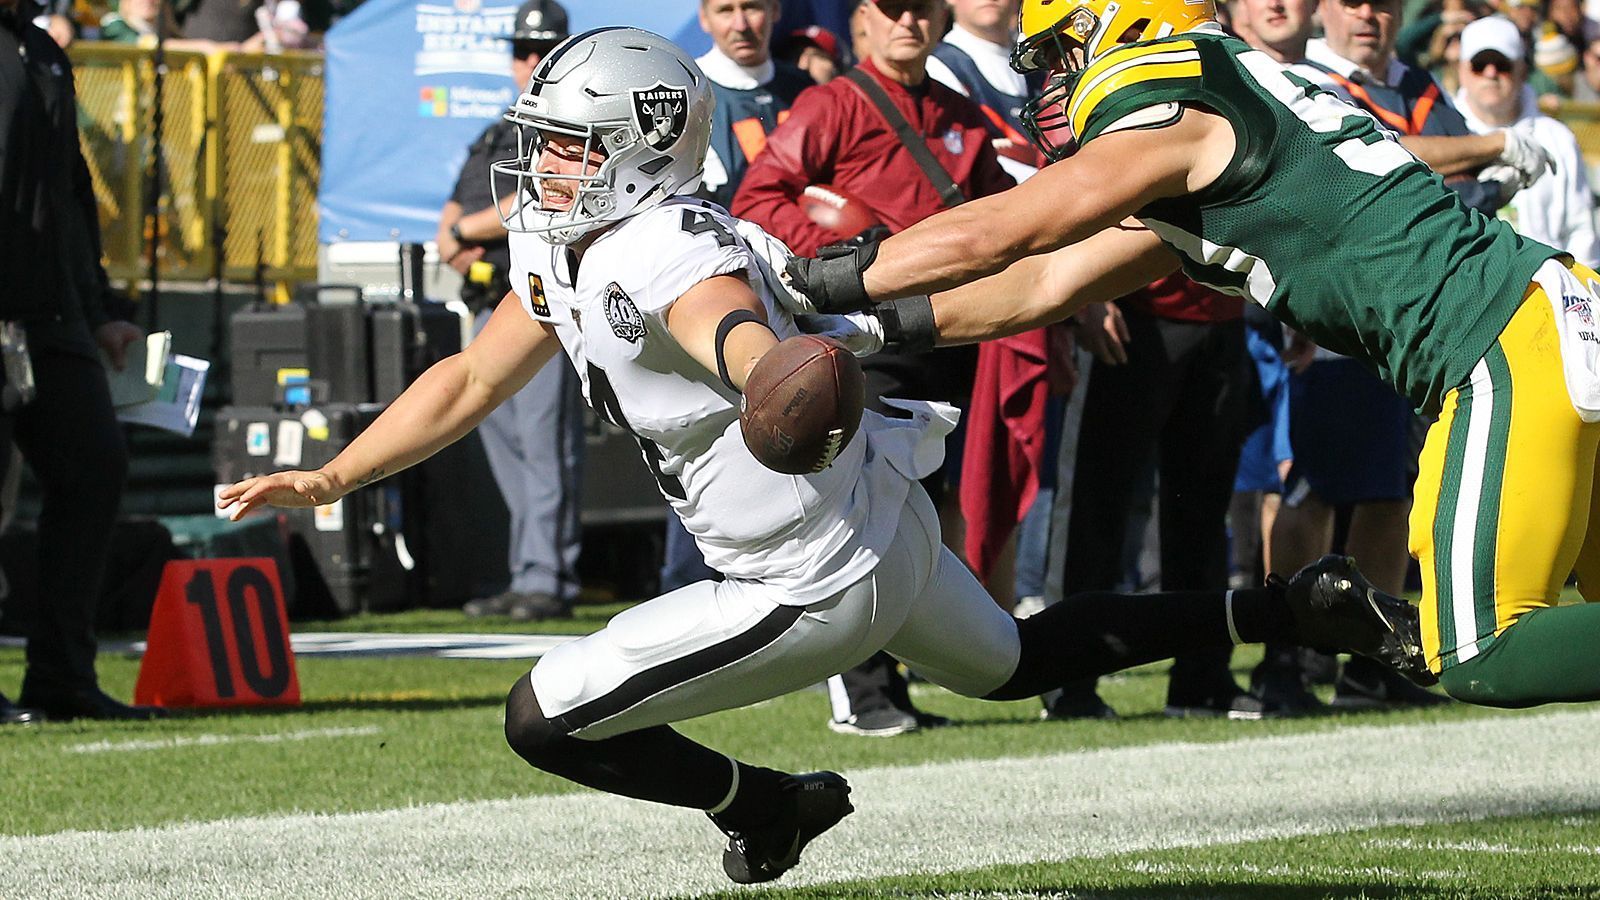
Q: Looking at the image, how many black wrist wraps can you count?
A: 2